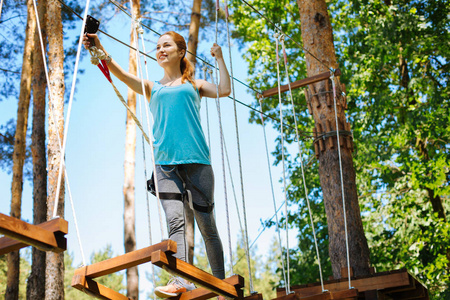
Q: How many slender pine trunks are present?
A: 5